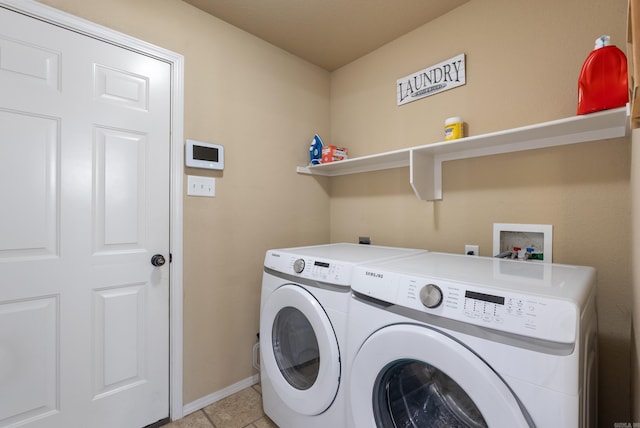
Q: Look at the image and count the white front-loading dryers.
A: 1